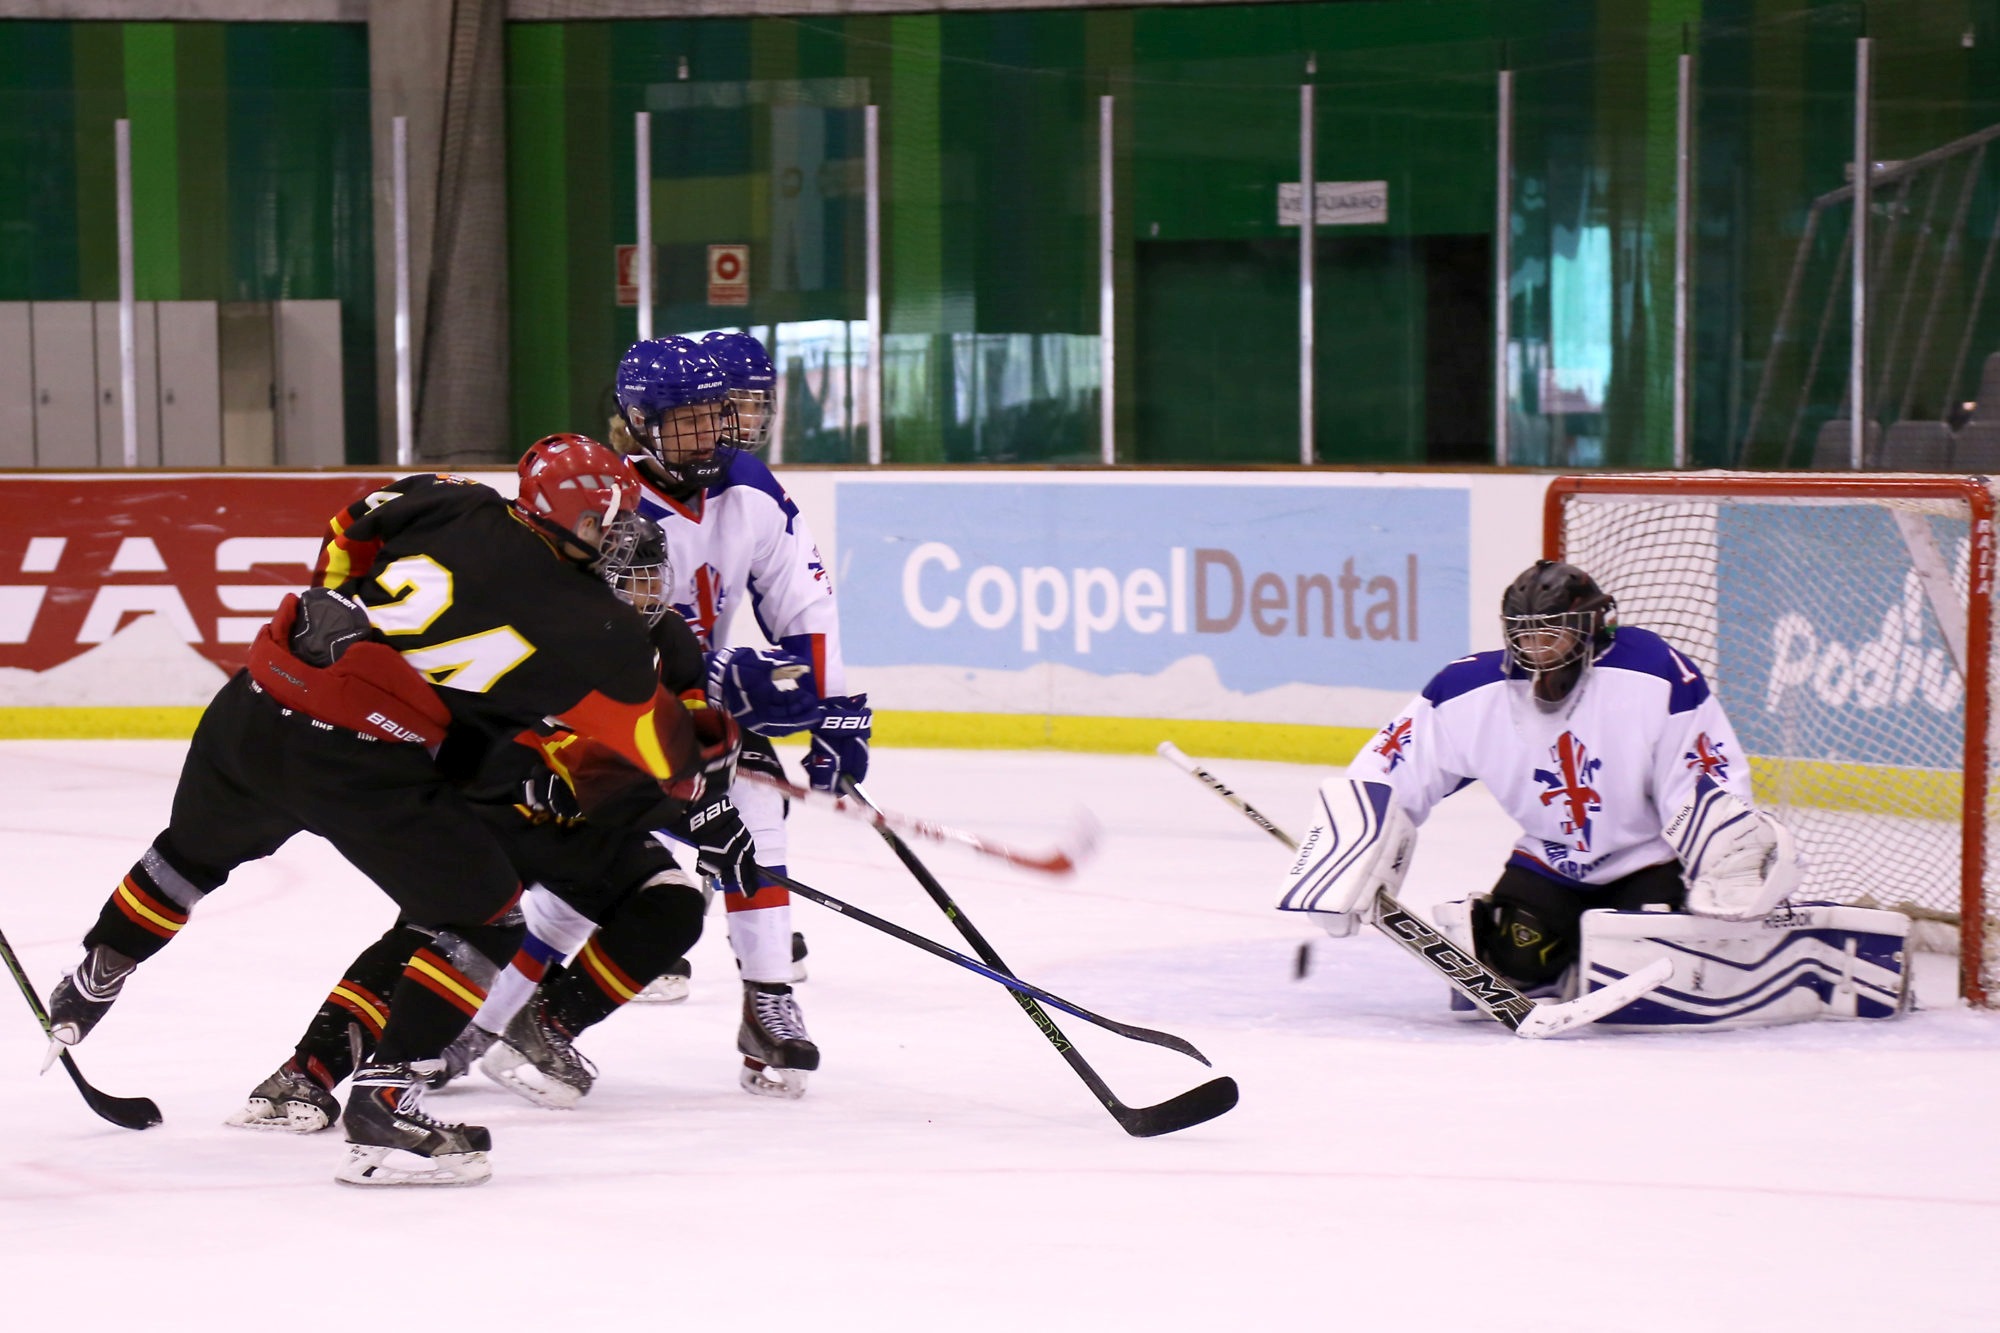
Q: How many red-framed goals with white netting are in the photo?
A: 1